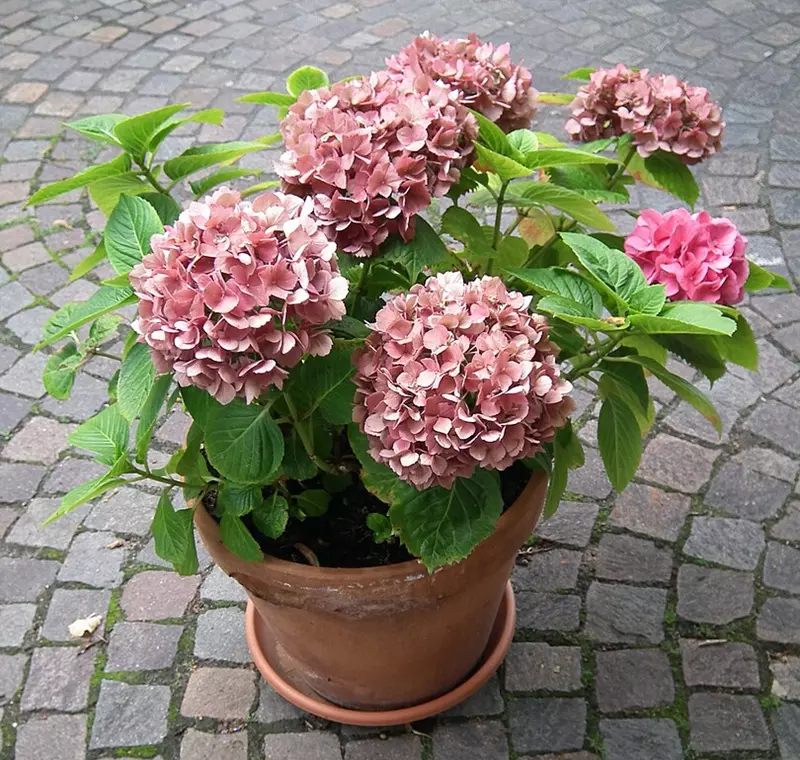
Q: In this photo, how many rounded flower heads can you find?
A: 6